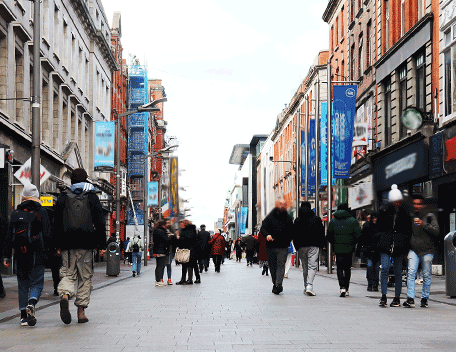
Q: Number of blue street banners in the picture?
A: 7